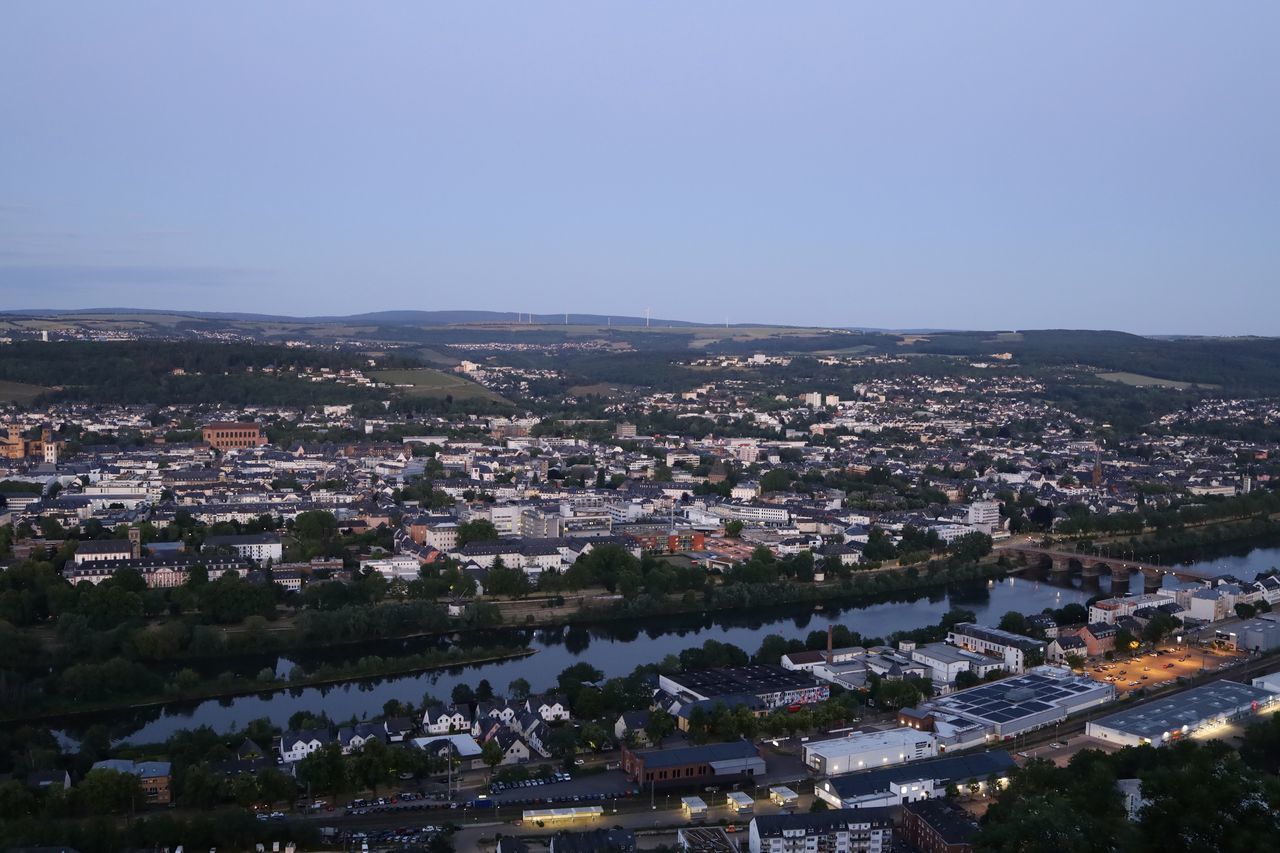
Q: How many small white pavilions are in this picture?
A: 3